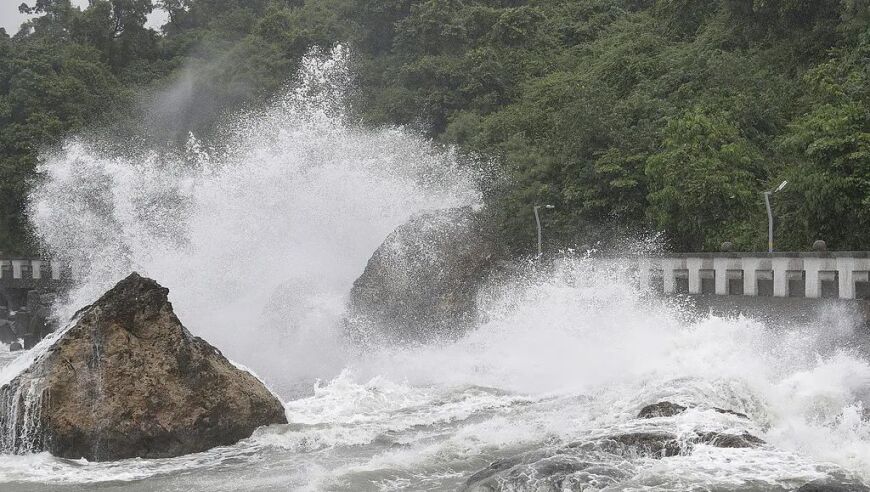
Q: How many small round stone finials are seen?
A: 2